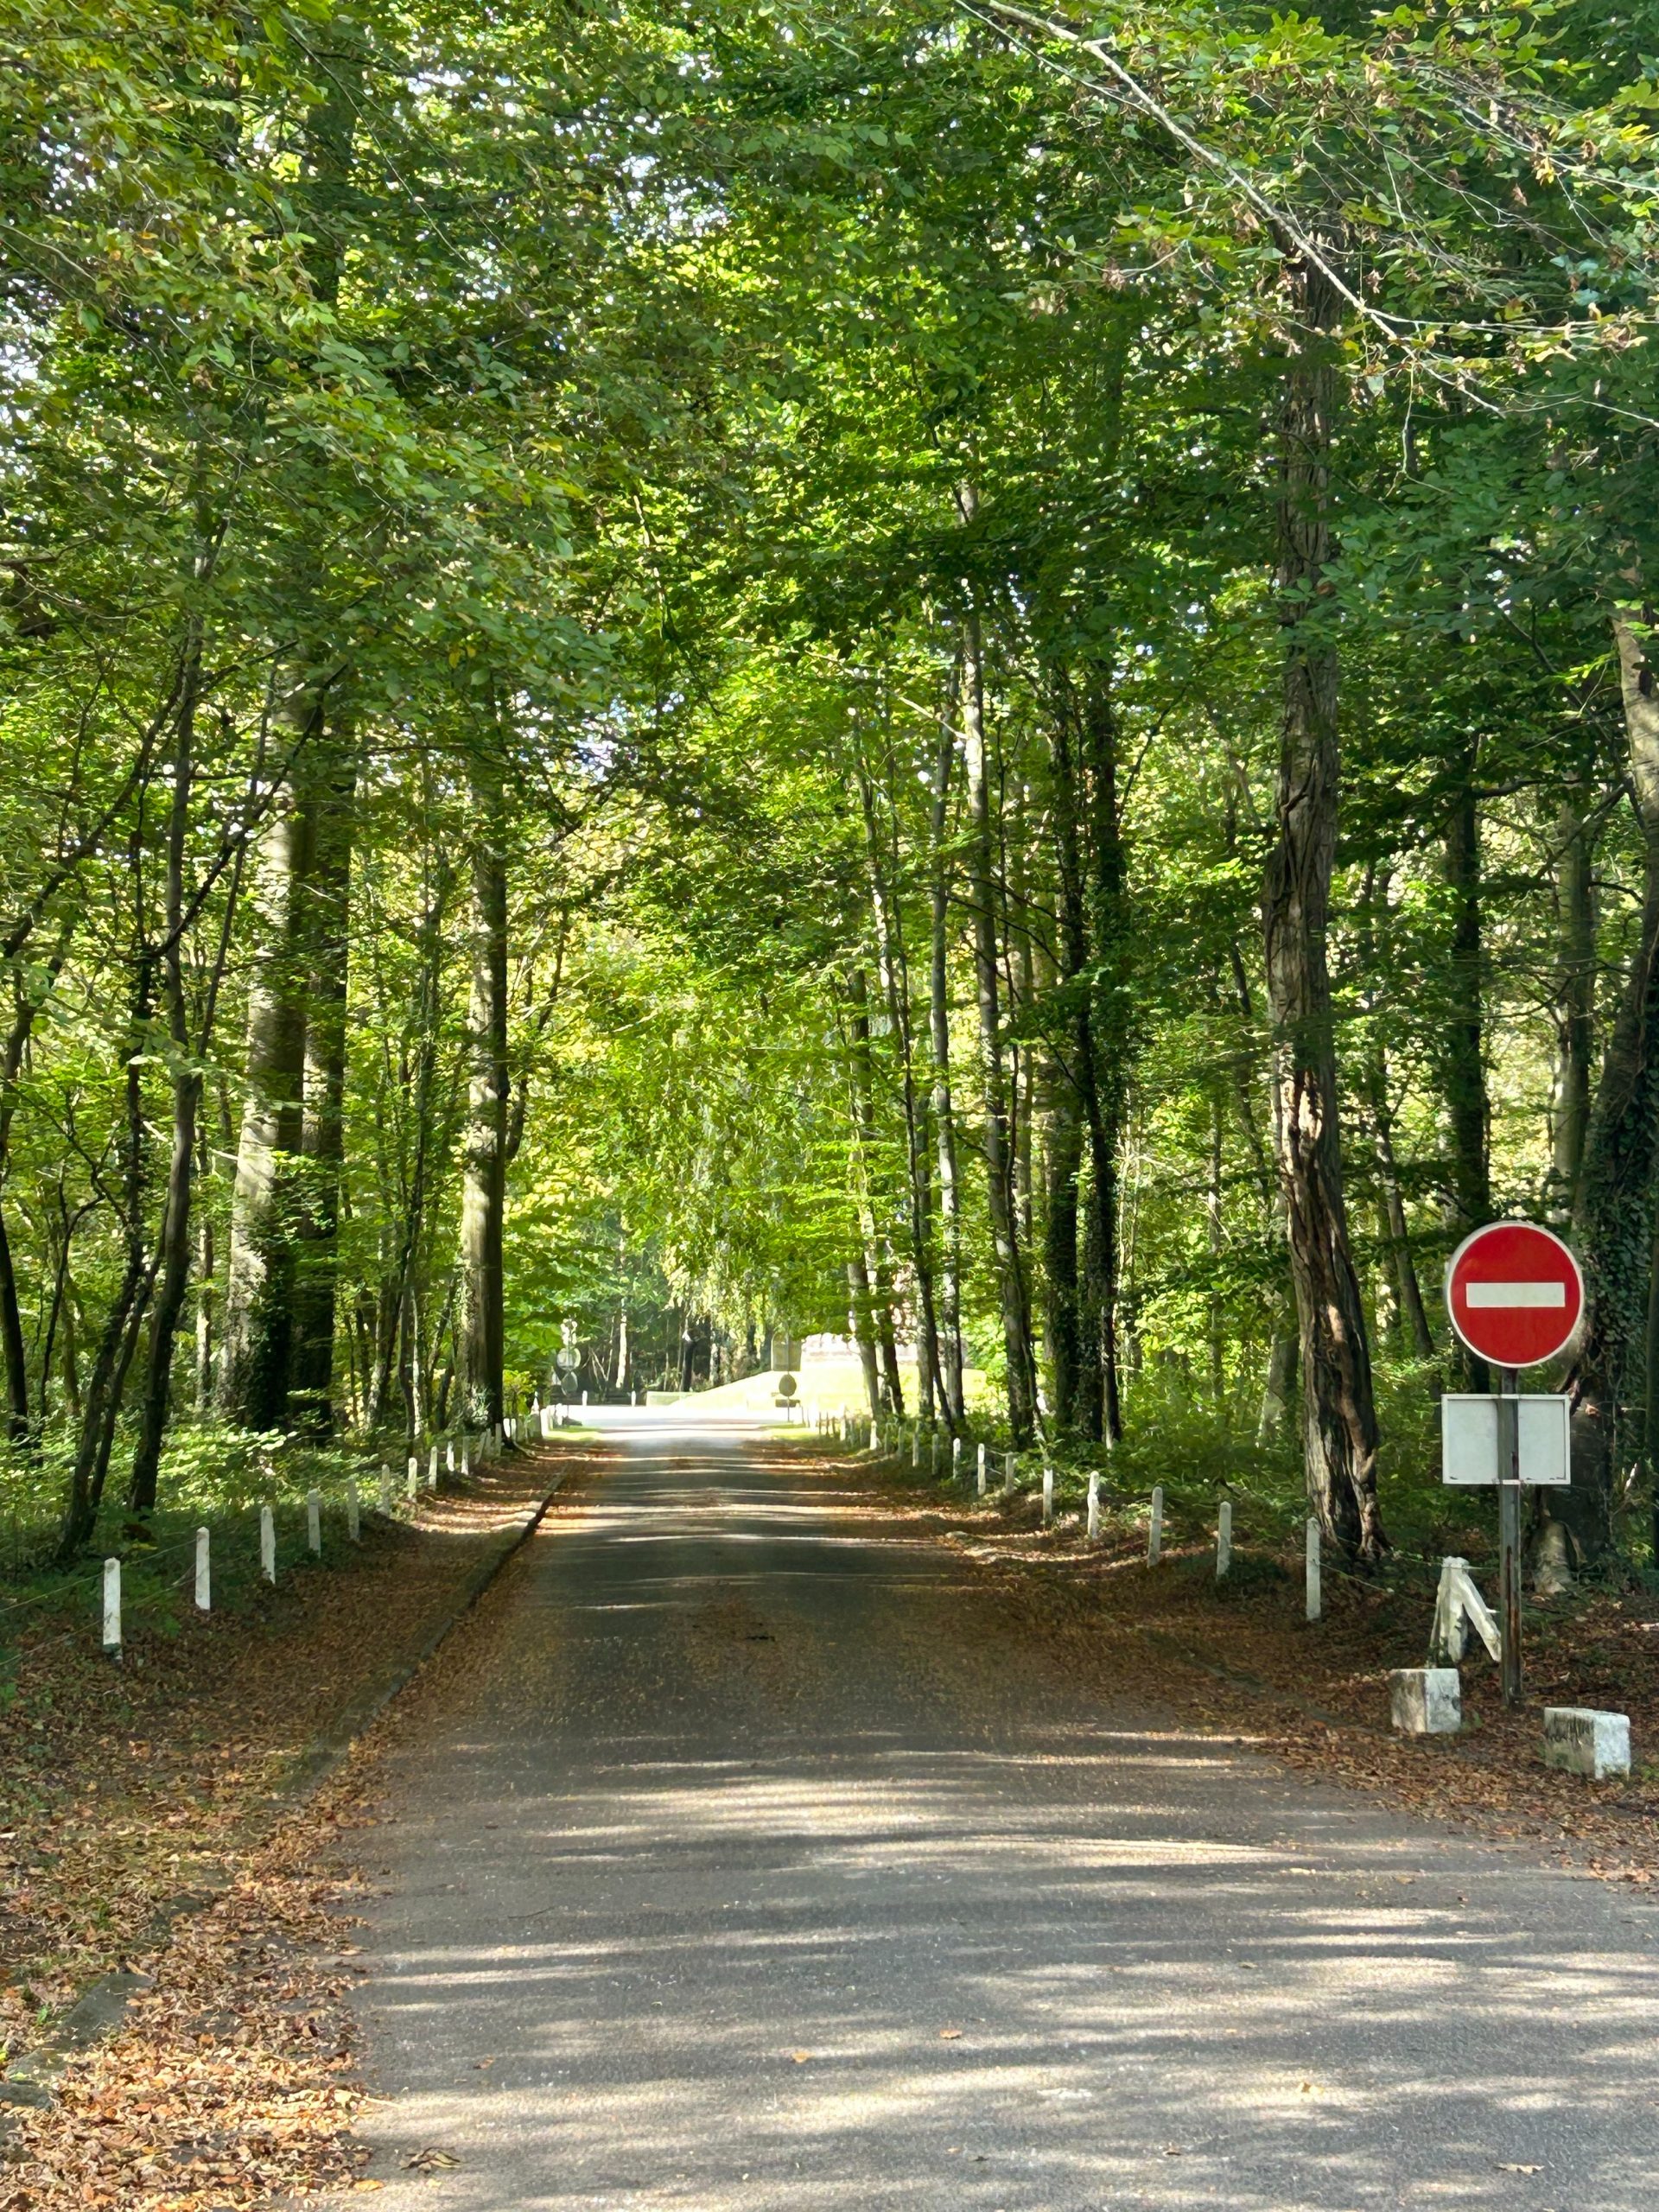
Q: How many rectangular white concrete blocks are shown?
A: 2